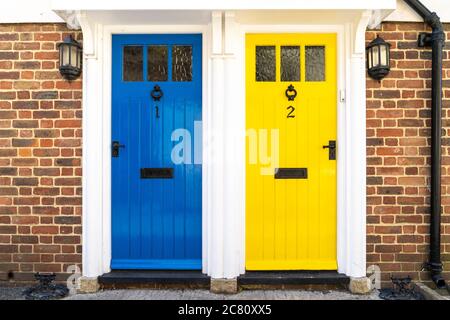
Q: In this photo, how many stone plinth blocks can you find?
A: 3